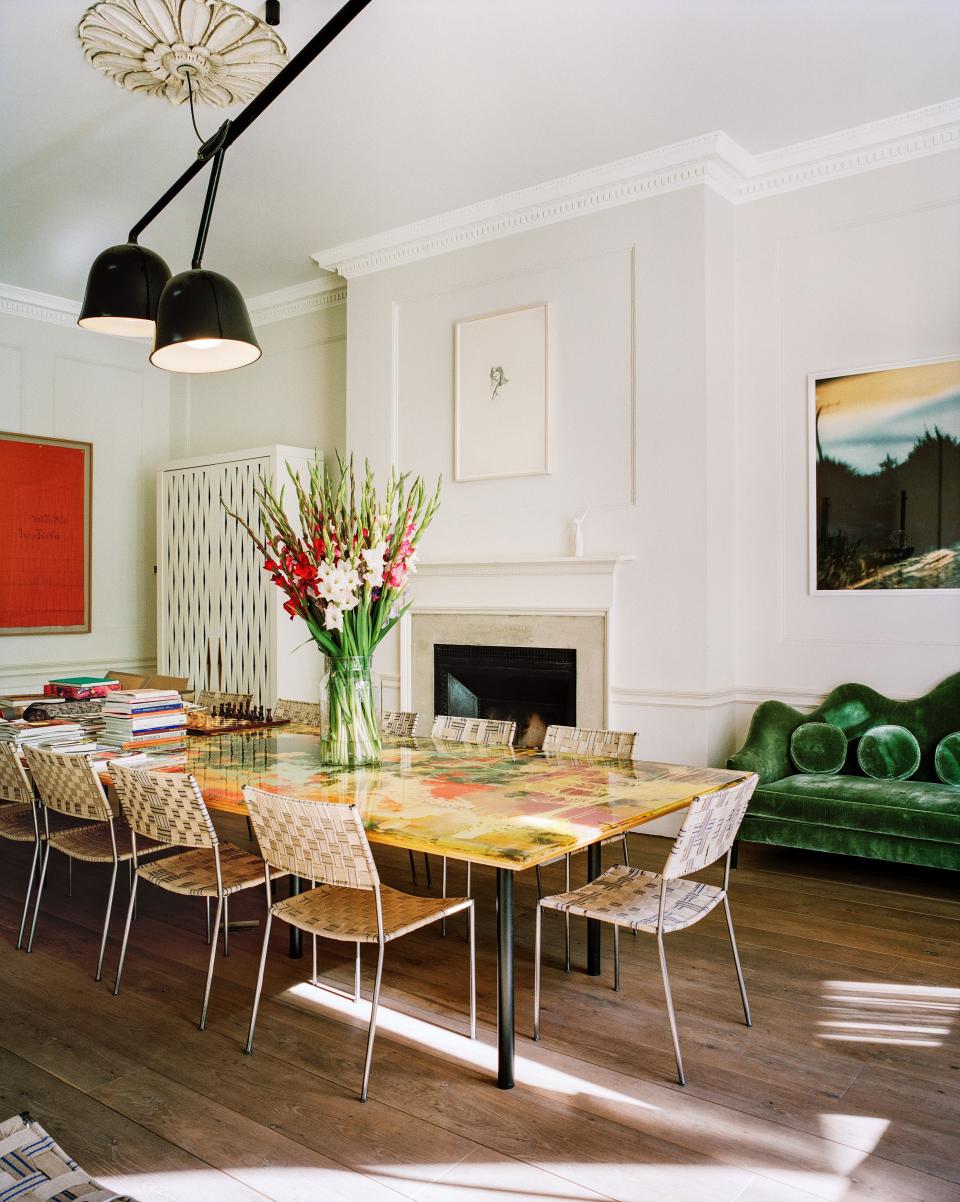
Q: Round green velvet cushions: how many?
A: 3